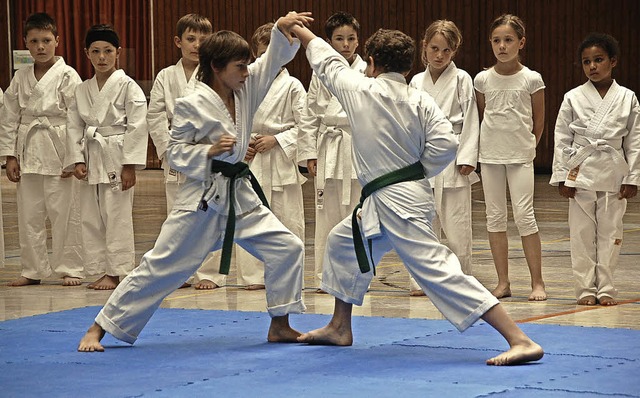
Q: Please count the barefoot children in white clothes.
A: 10